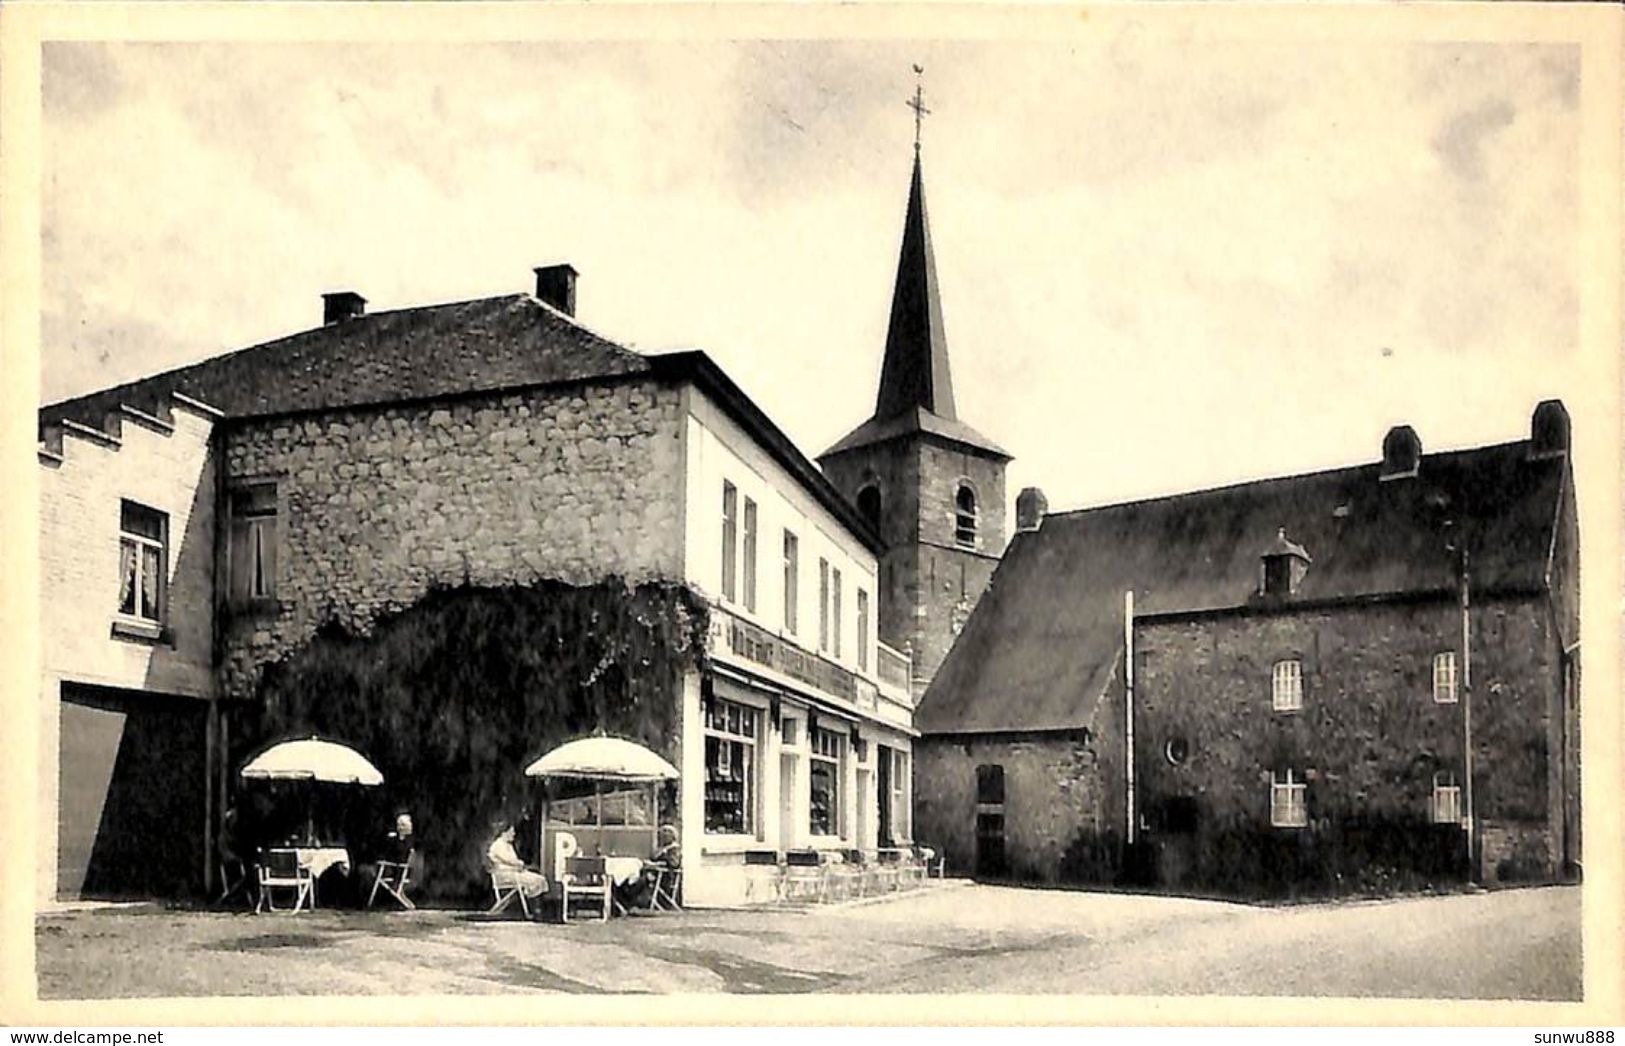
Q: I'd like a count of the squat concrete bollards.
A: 0